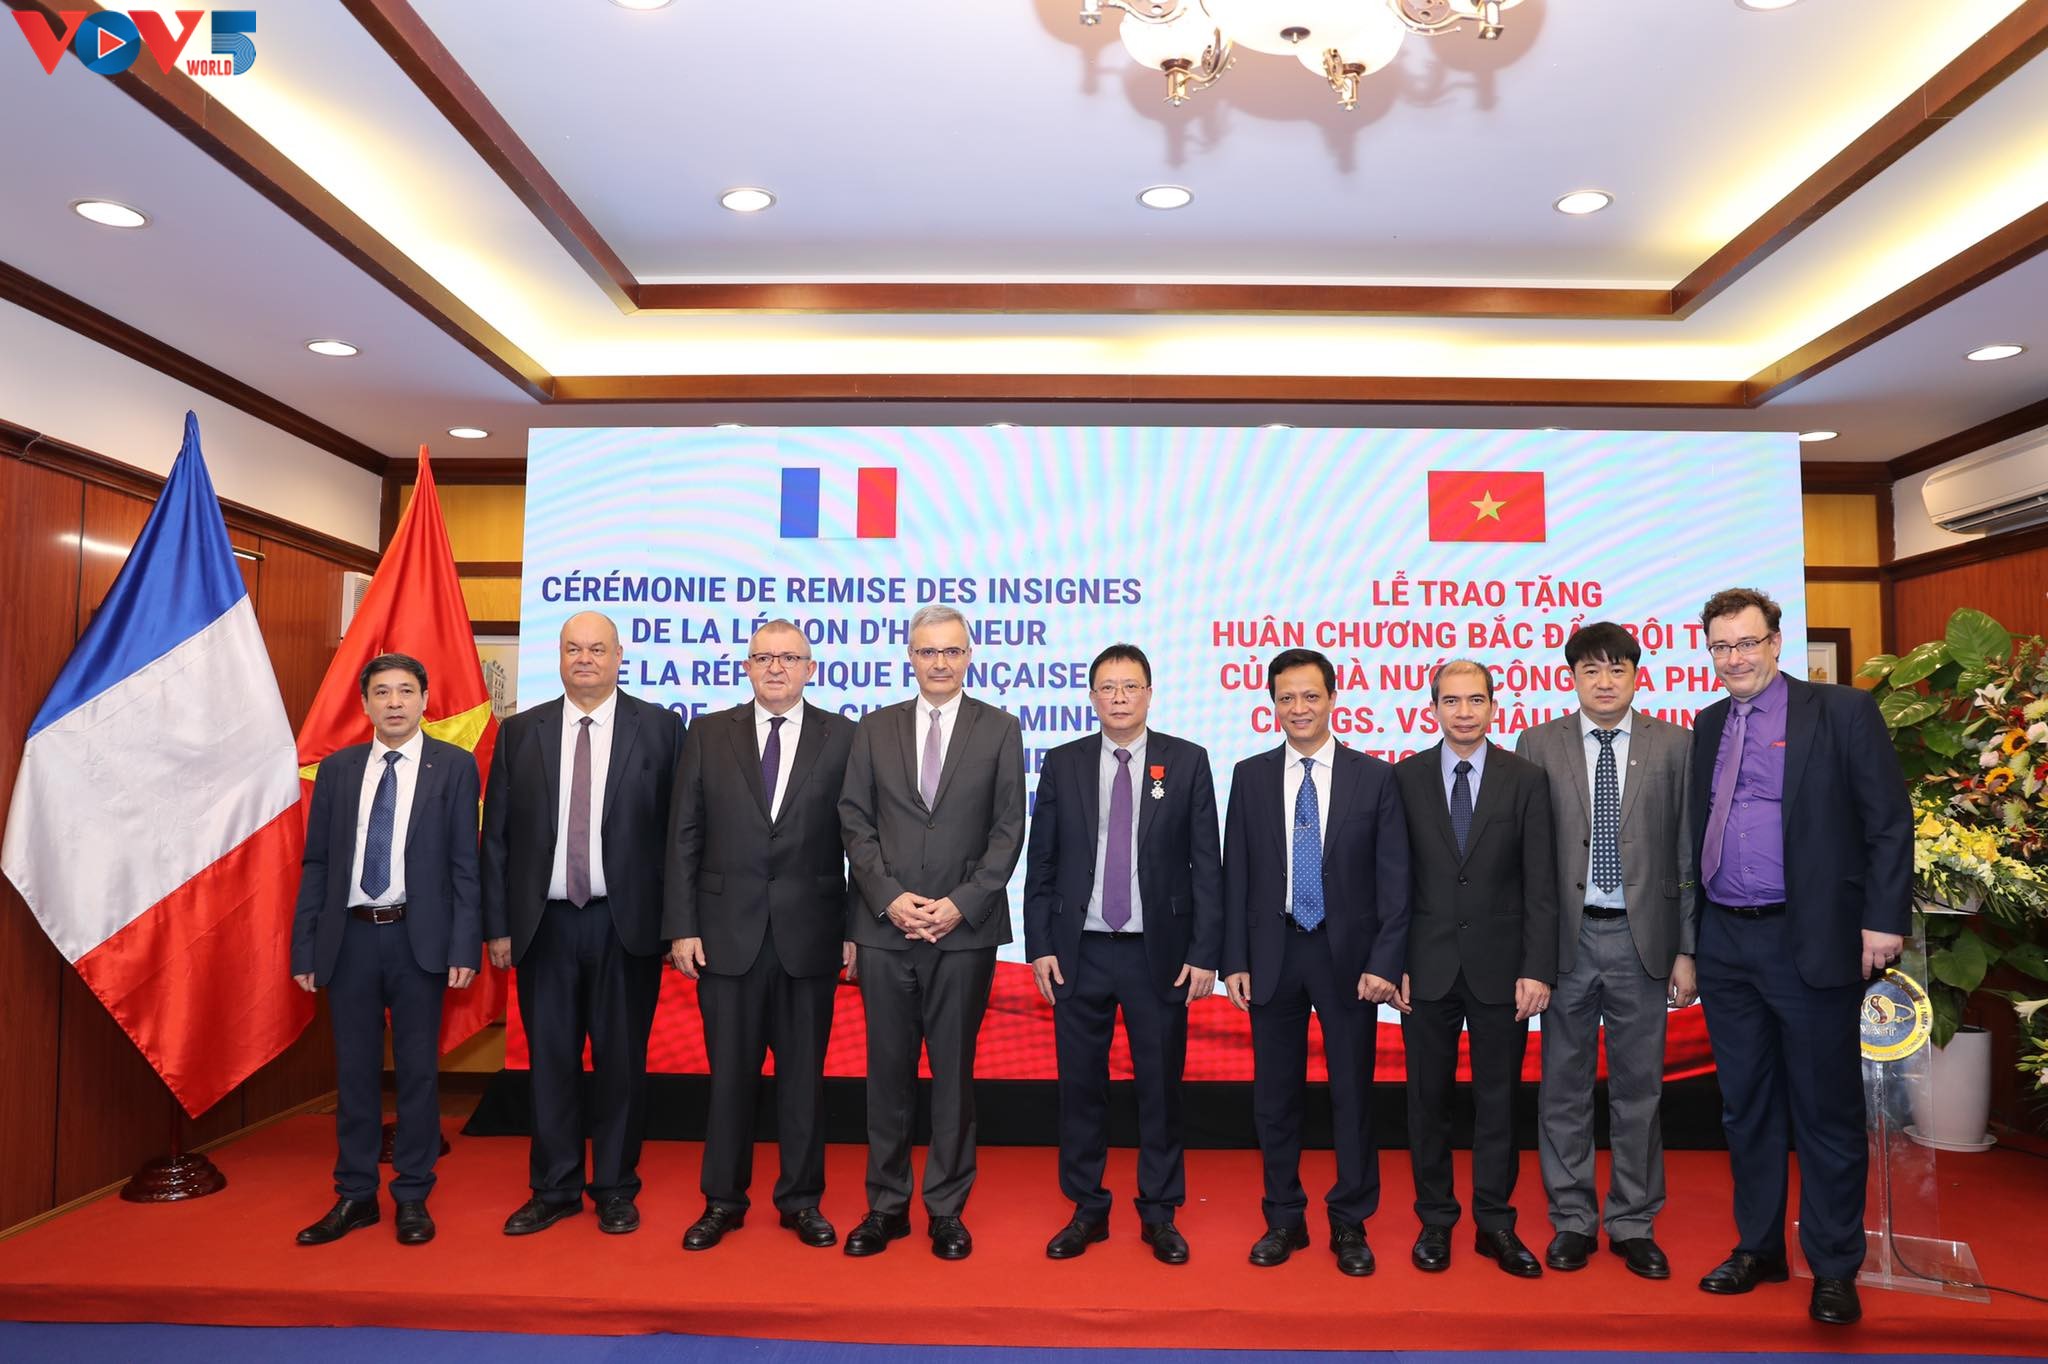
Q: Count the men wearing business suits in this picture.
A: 9